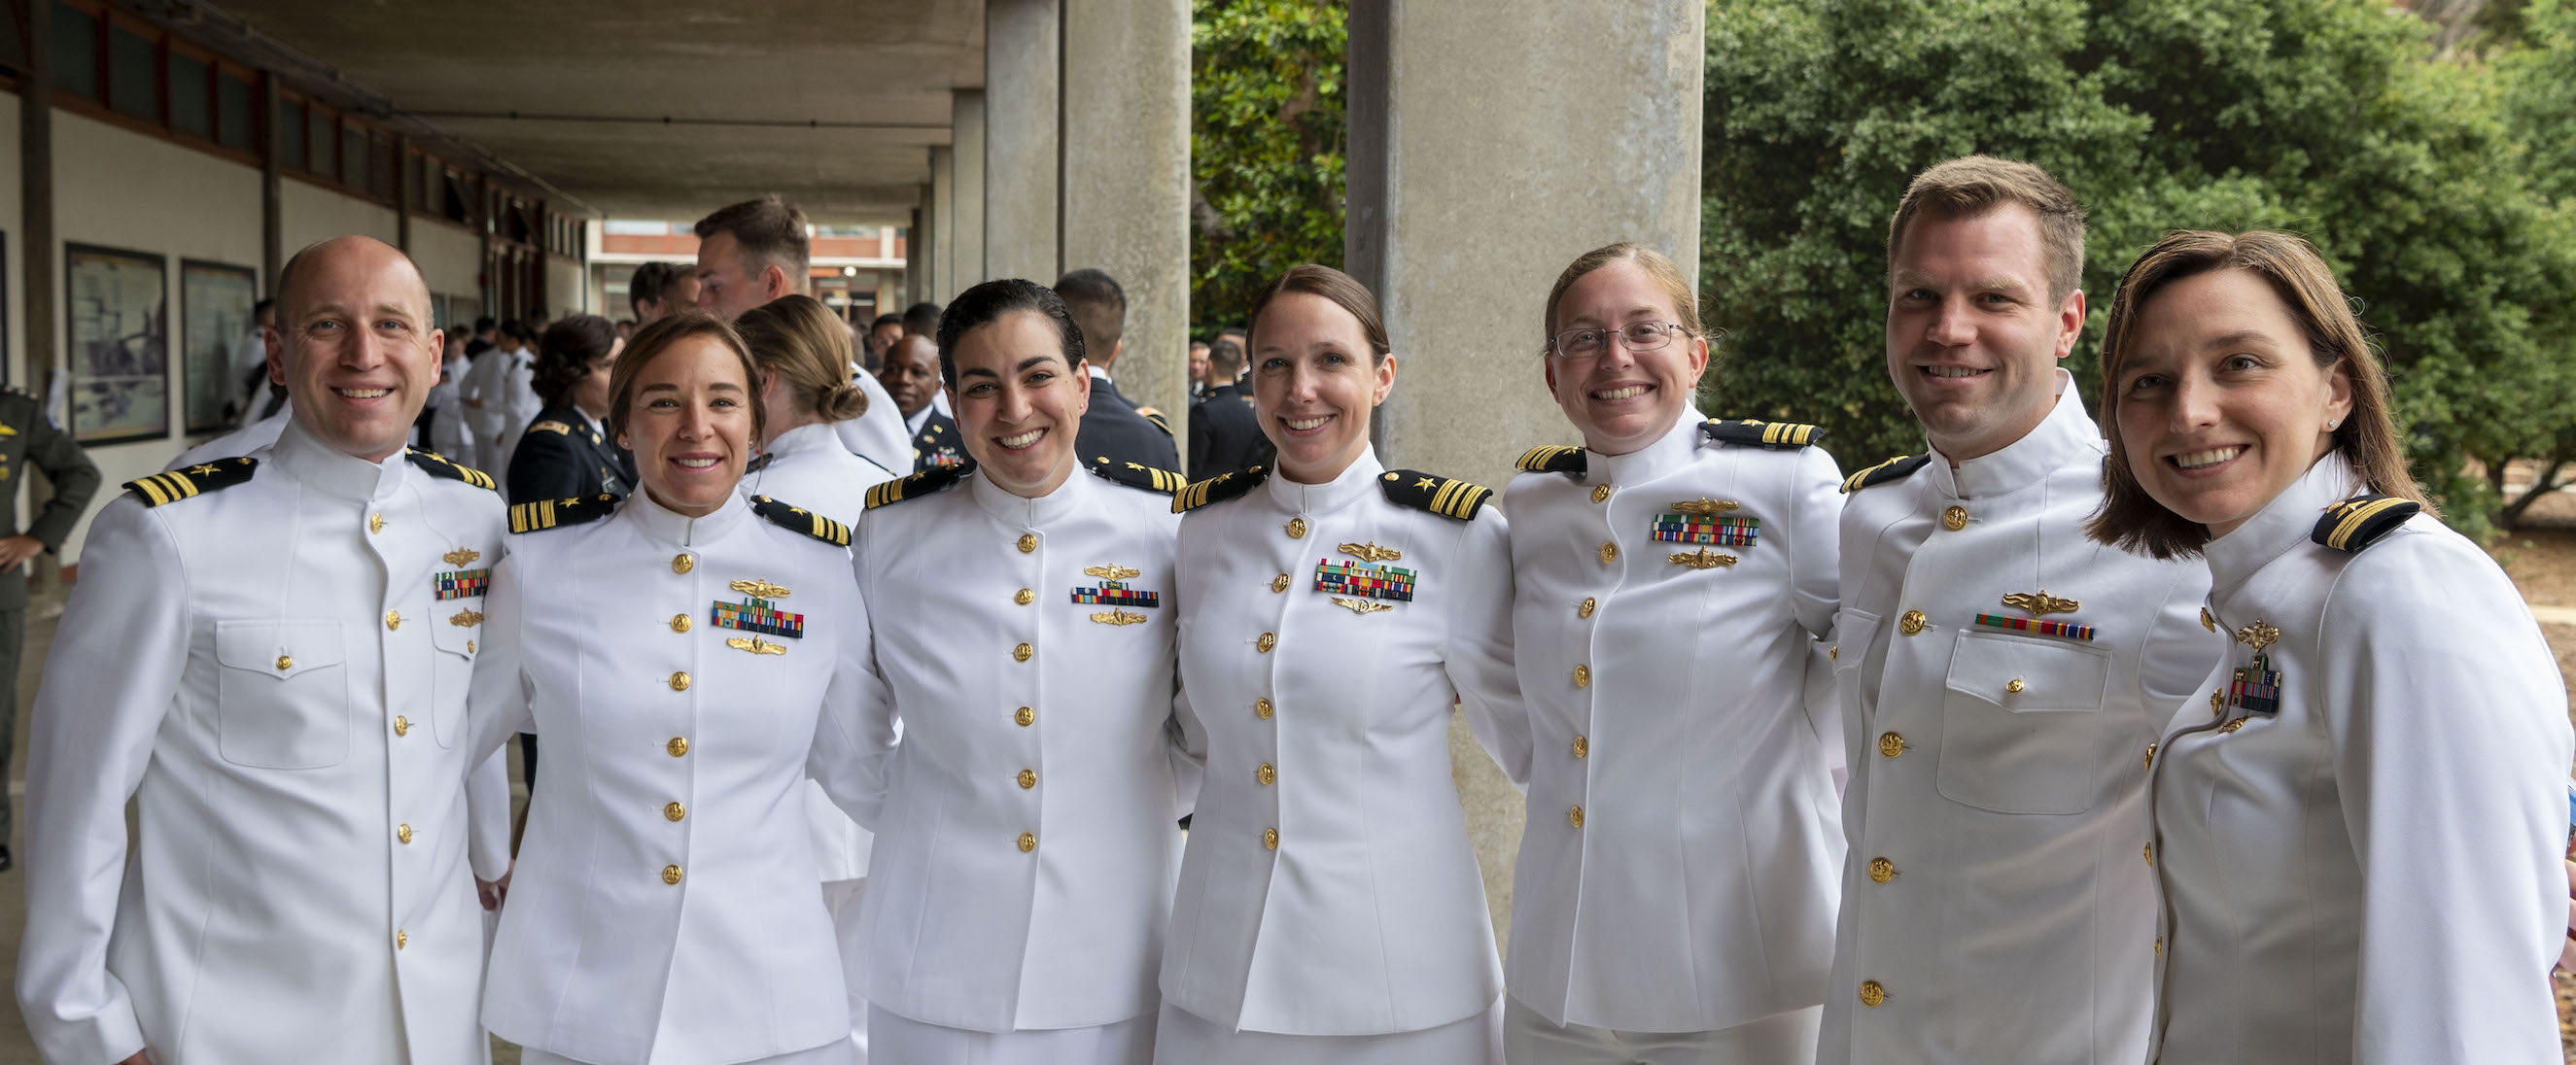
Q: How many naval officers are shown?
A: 7